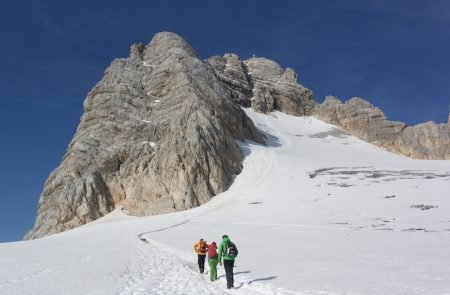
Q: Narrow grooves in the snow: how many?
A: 1